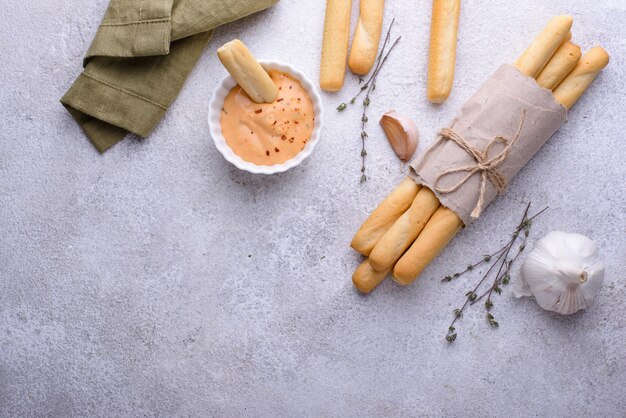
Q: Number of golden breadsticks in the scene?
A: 8